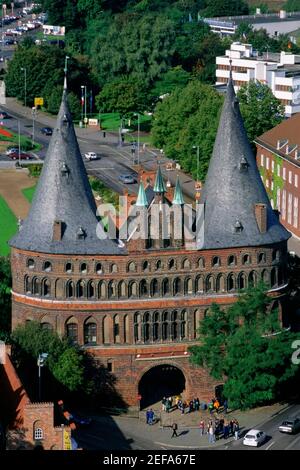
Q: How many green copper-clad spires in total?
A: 3